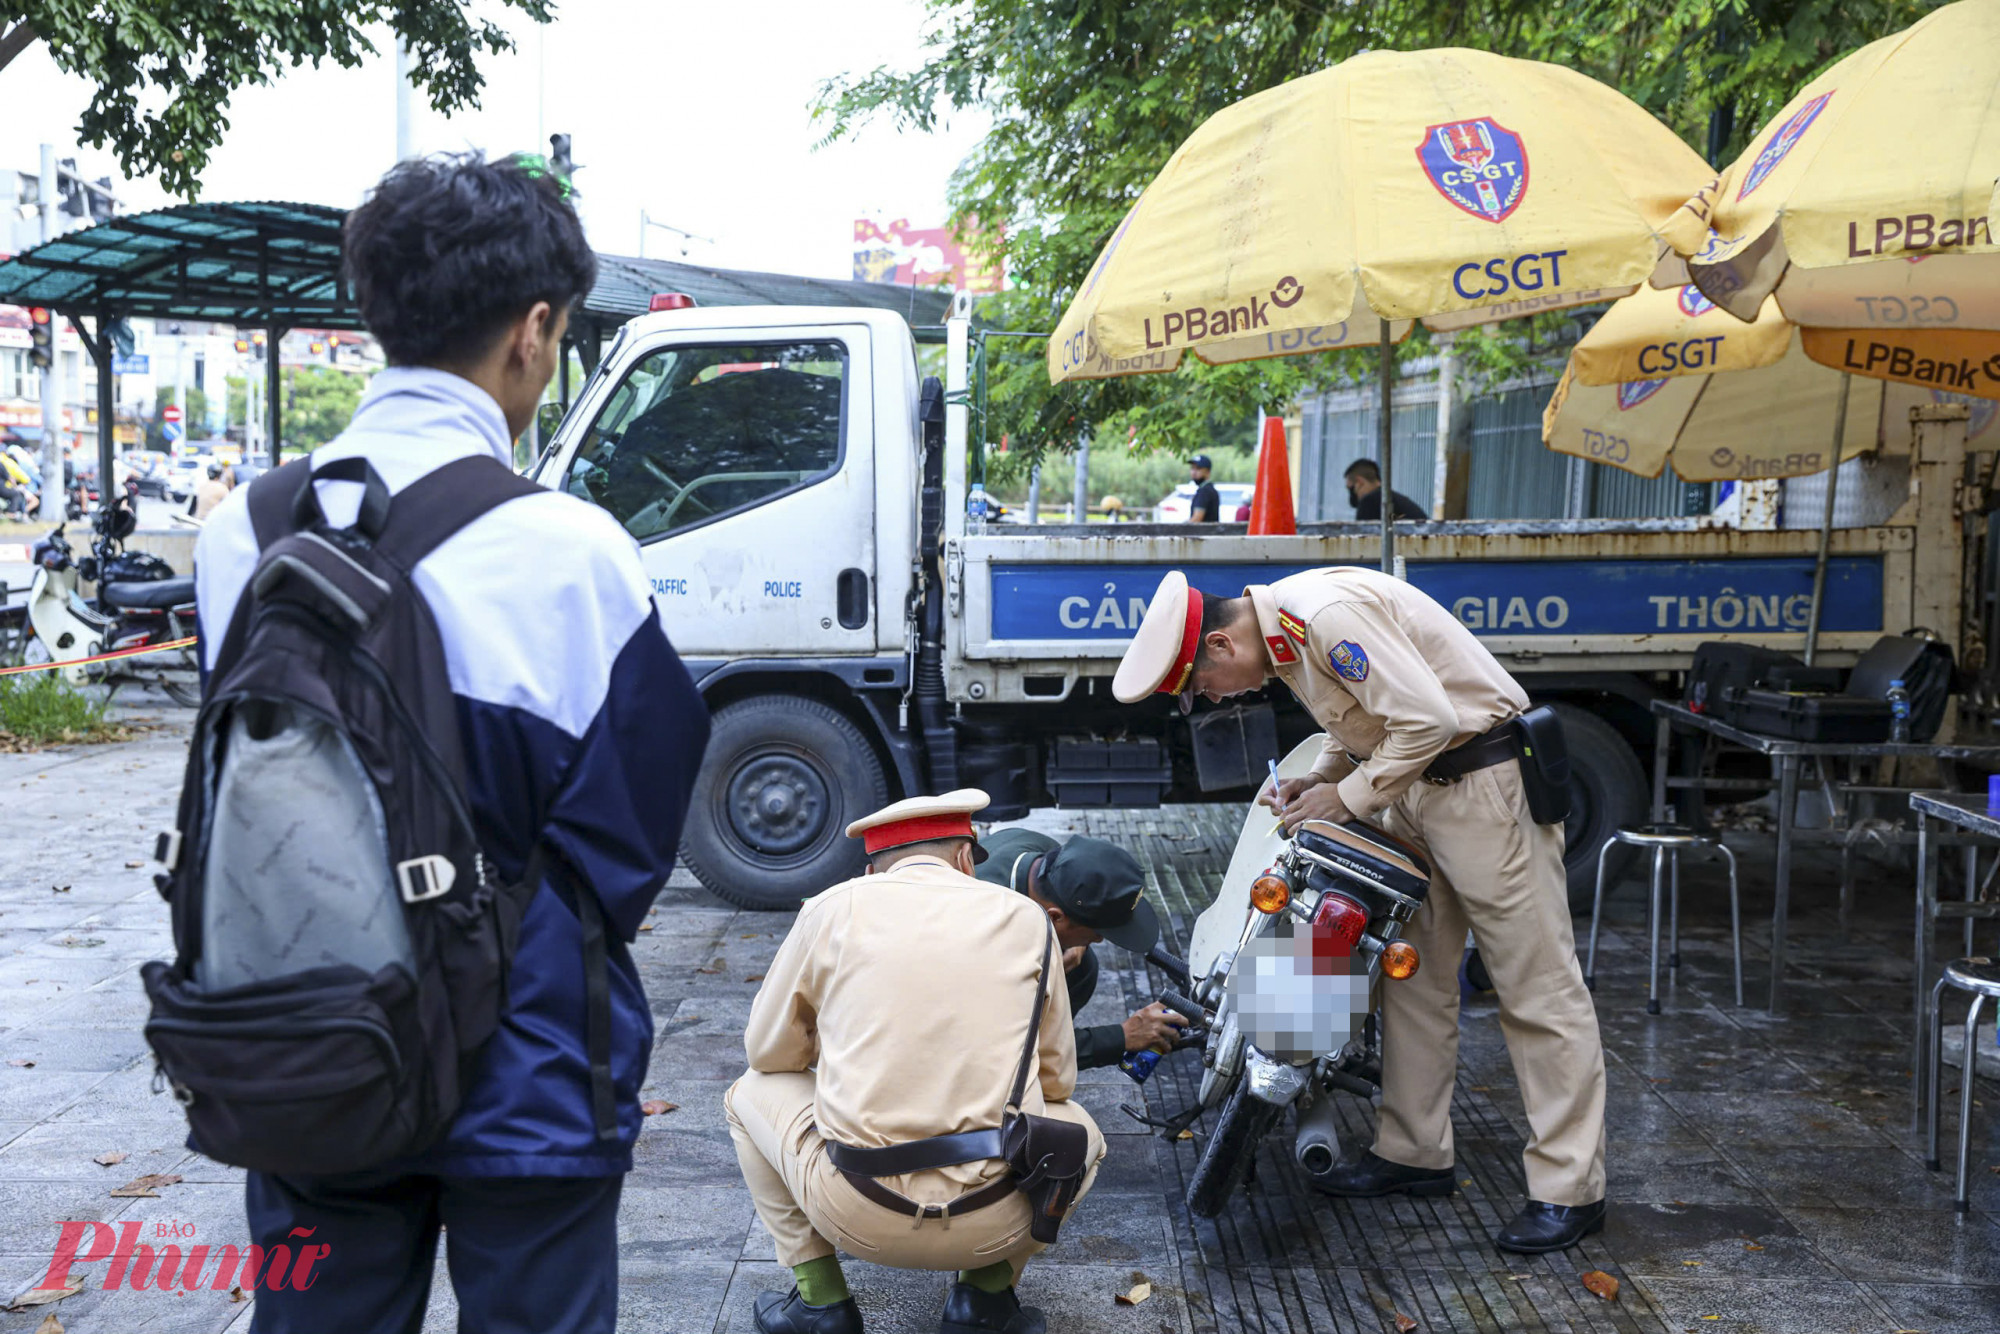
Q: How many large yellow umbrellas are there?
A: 3